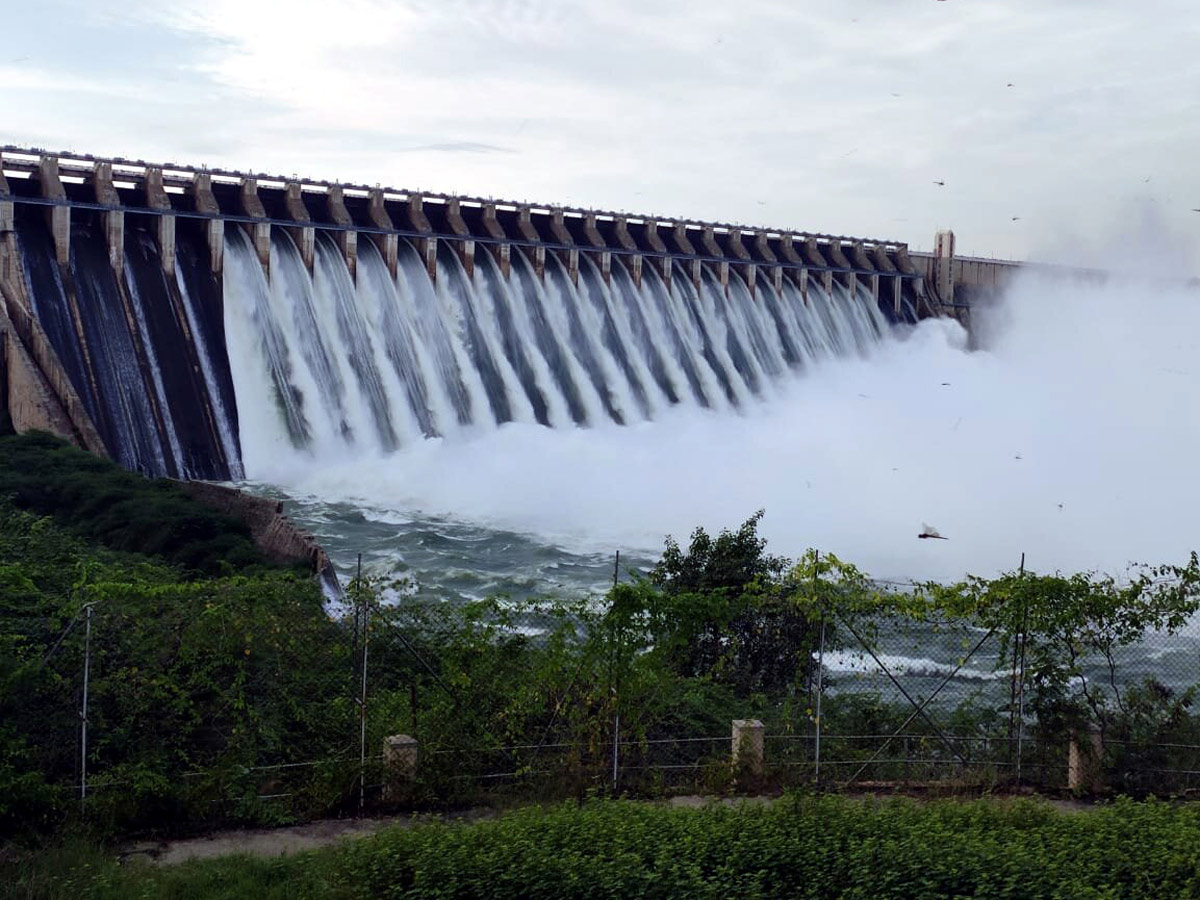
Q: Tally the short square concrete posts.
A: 3